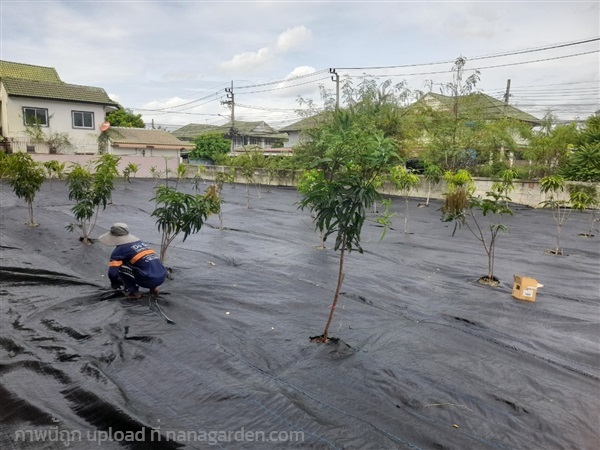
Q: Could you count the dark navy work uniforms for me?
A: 1